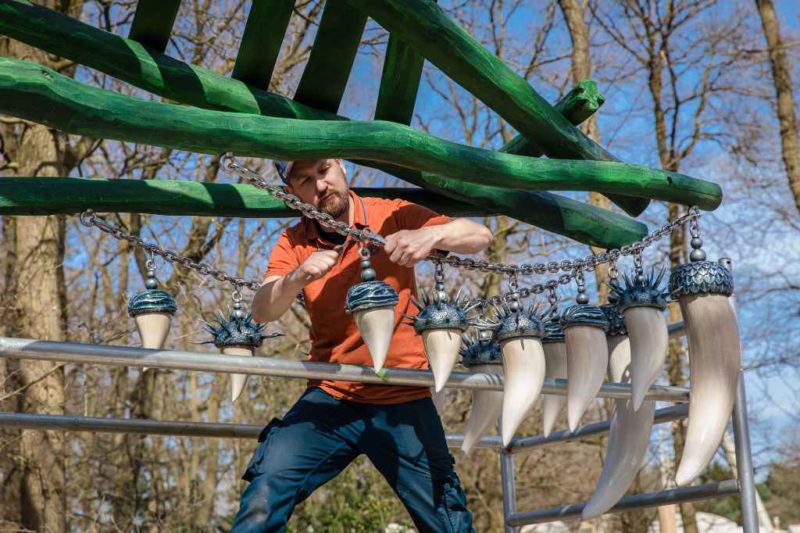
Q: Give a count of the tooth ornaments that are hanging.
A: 11